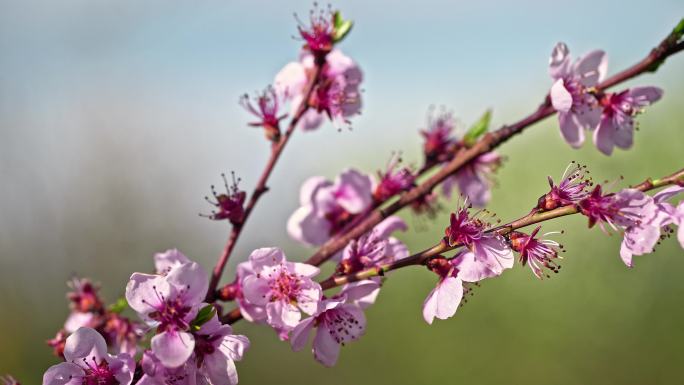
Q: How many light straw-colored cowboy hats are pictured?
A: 0